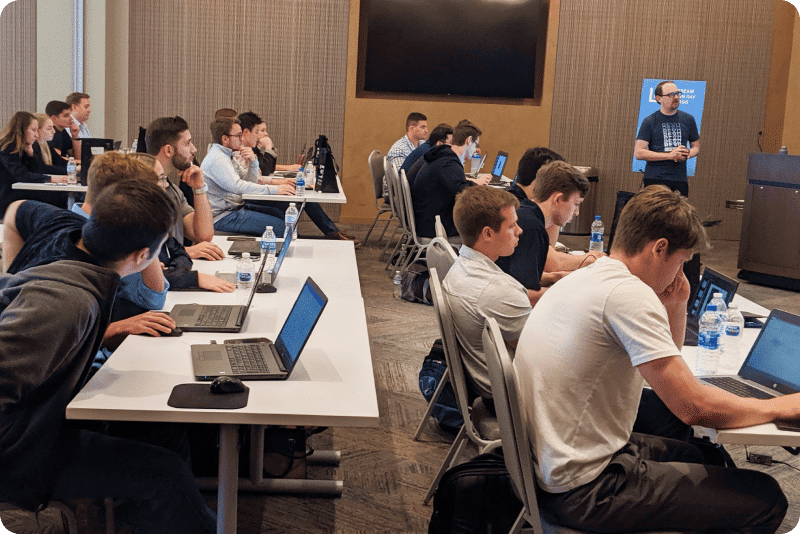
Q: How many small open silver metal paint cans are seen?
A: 0